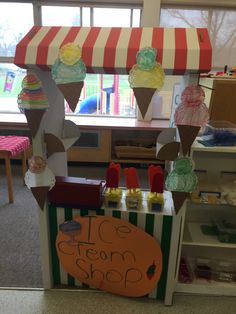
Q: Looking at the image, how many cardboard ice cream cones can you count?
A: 6